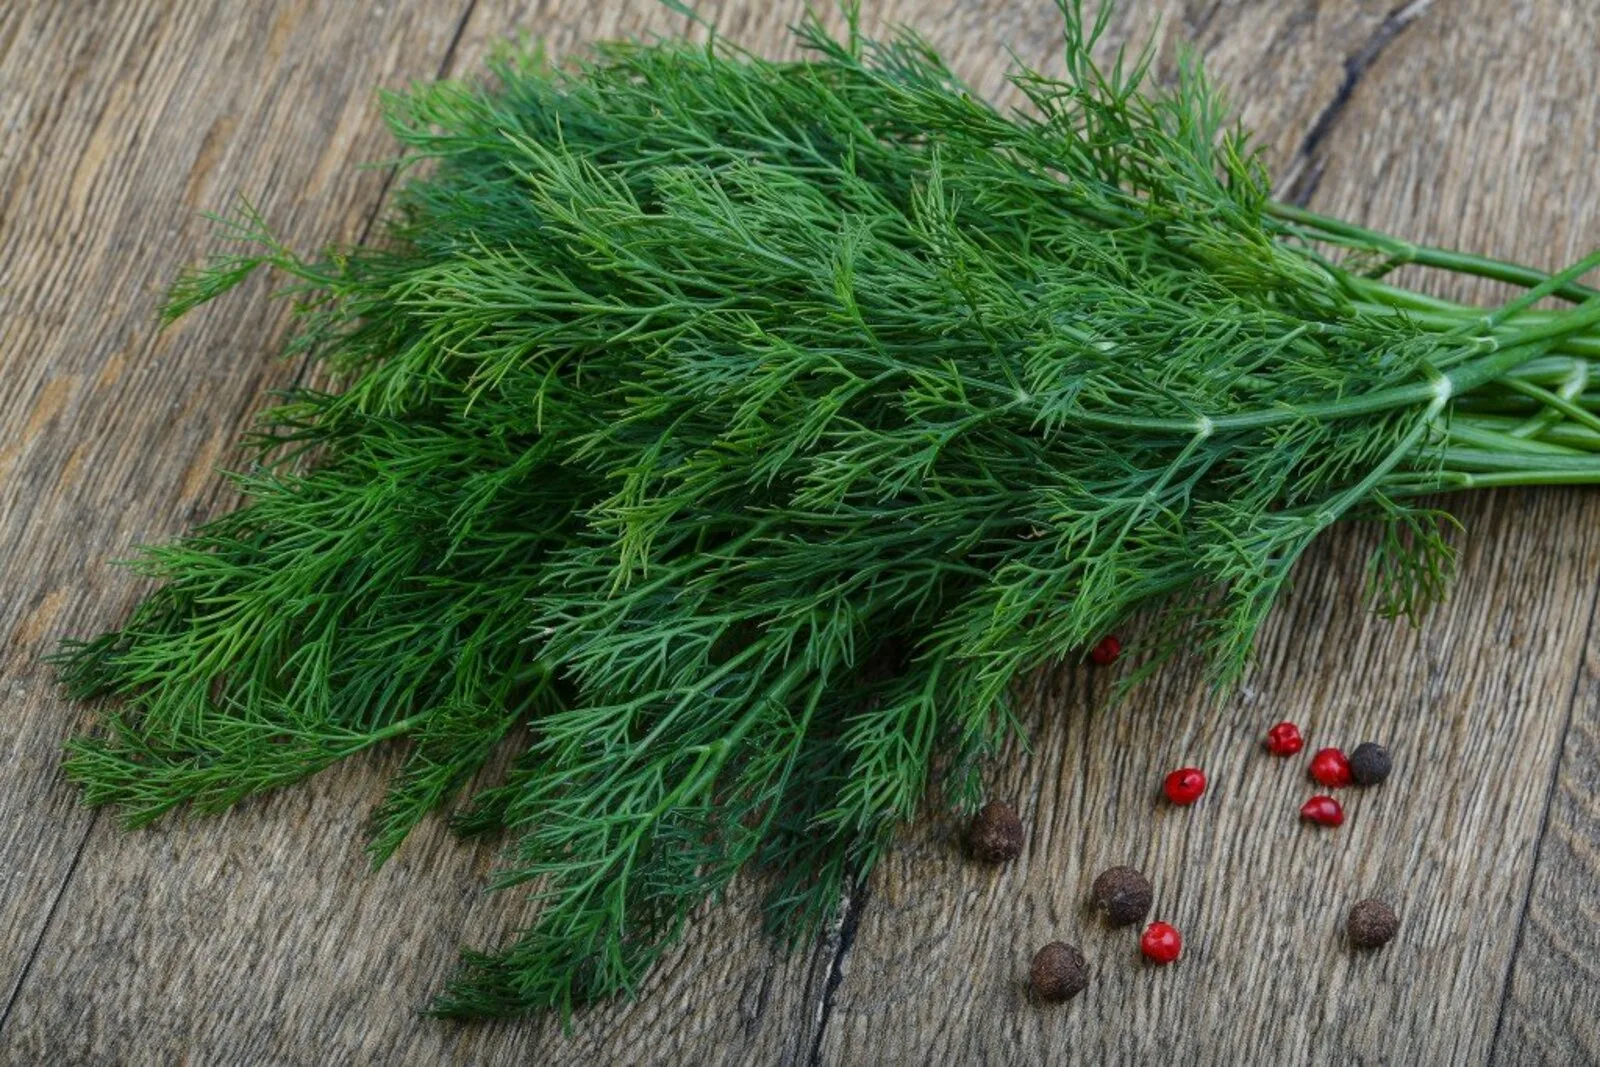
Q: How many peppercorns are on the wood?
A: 11